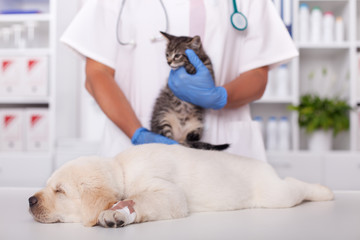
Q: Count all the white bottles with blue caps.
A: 5